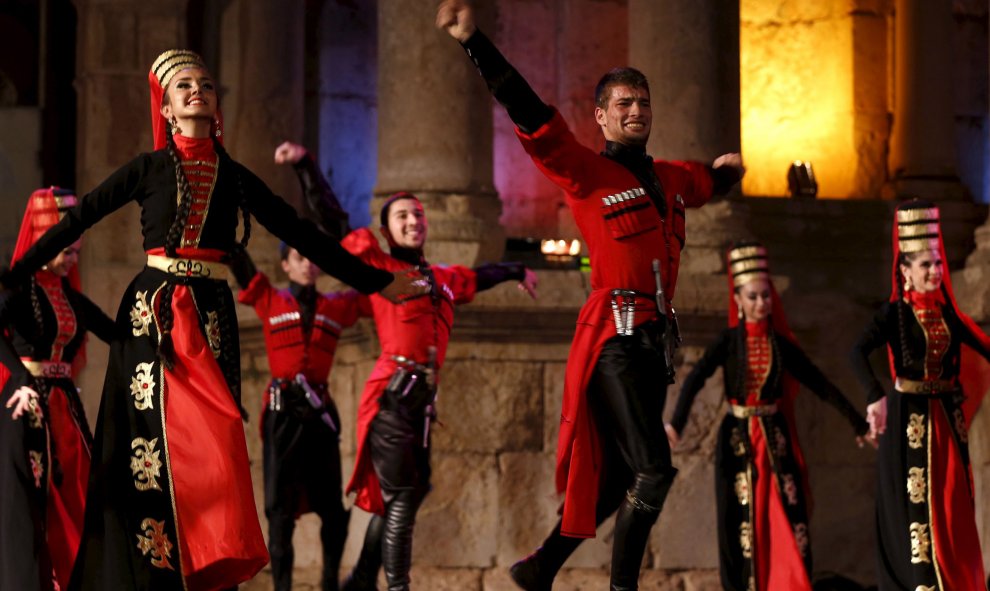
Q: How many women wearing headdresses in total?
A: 4